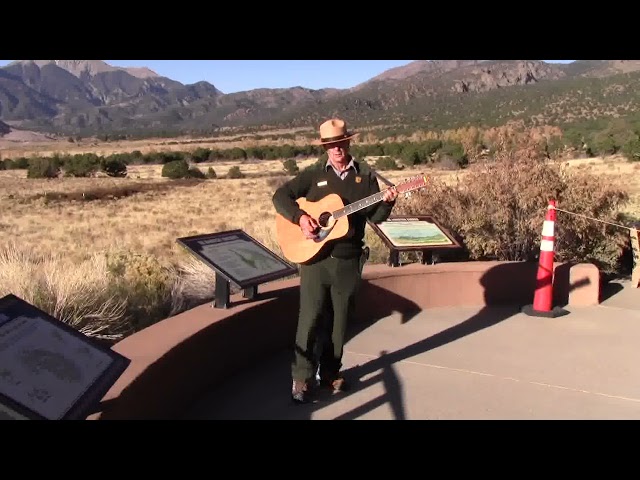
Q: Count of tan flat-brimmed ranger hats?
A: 1